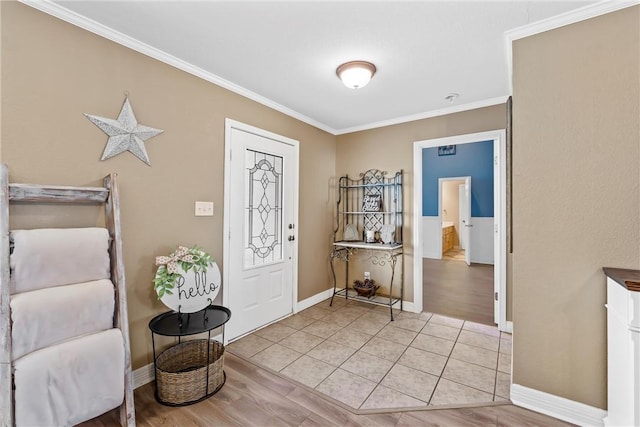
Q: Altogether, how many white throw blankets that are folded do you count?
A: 3